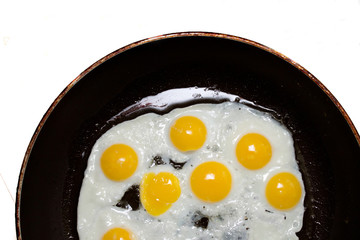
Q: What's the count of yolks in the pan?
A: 7